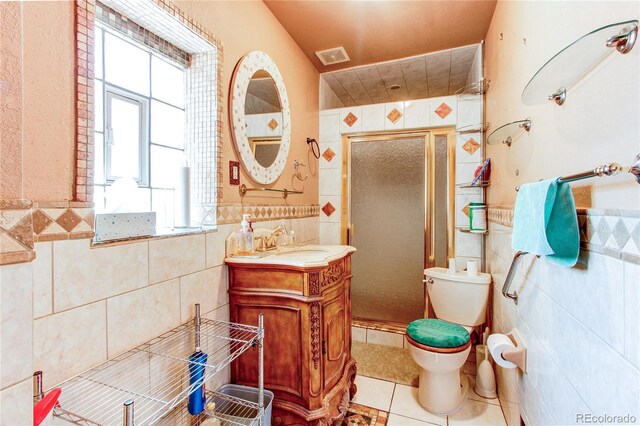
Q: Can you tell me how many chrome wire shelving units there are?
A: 1